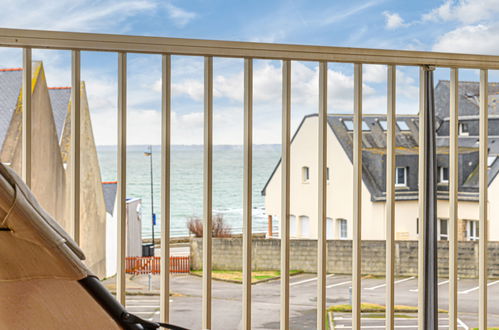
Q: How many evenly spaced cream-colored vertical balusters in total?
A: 13